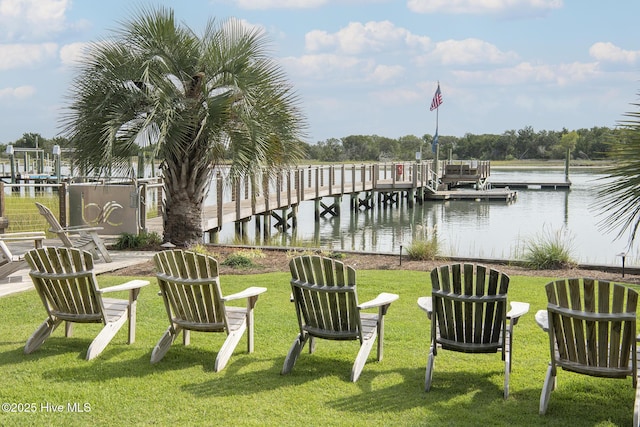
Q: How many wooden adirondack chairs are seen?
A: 7